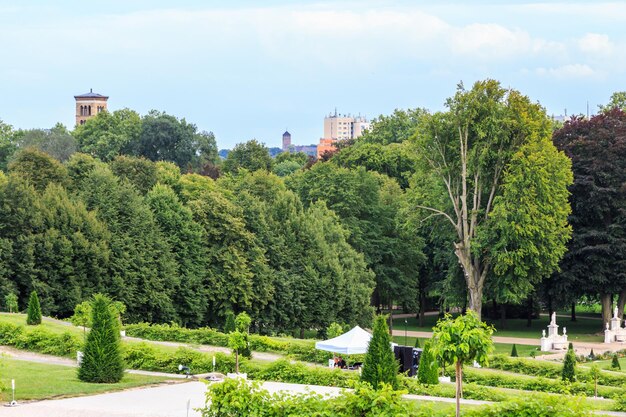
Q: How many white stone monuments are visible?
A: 2